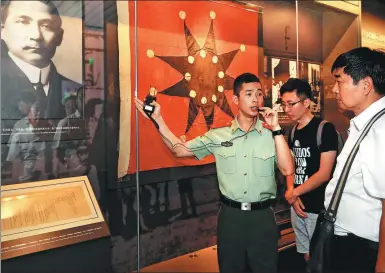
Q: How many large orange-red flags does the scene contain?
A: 1